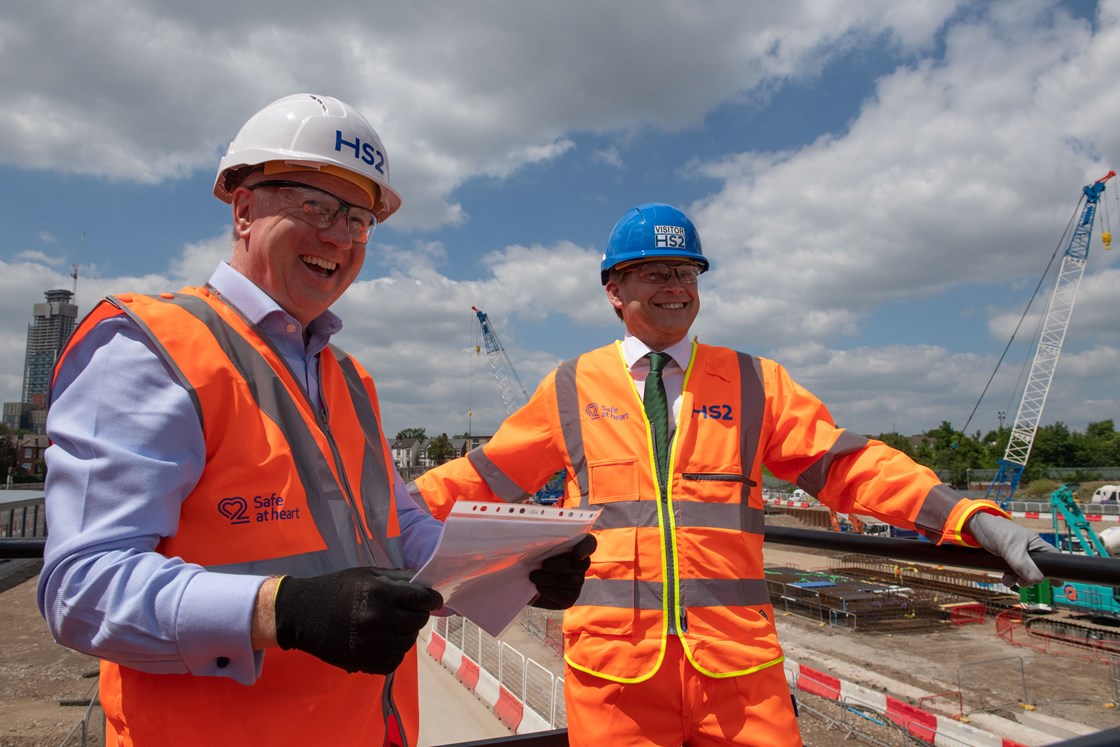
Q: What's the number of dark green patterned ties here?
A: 1